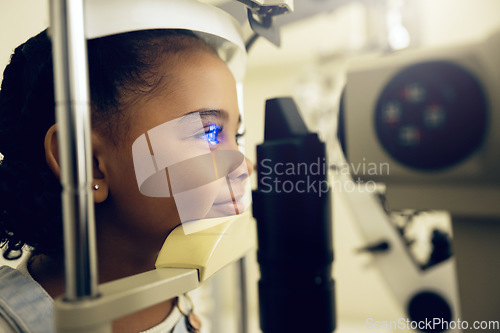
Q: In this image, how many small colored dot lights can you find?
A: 4